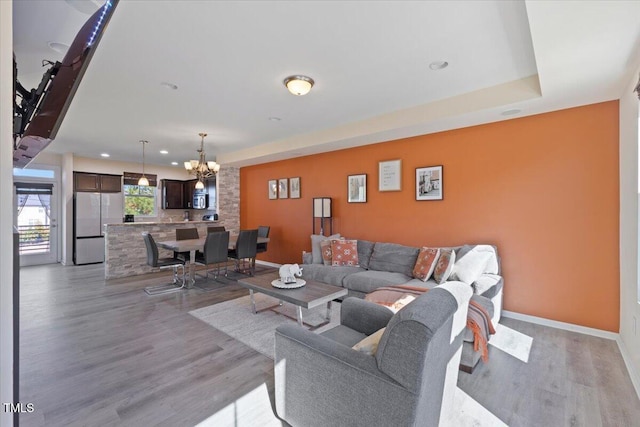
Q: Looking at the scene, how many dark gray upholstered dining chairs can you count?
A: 6